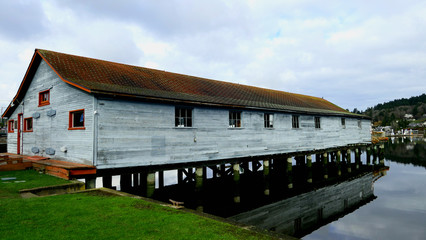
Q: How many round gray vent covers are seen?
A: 4